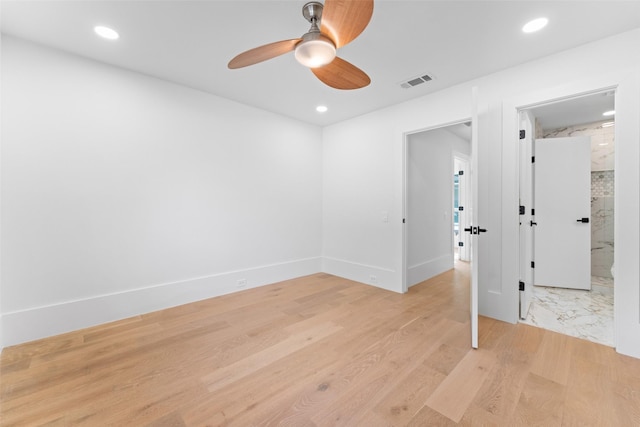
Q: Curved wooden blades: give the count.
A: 3